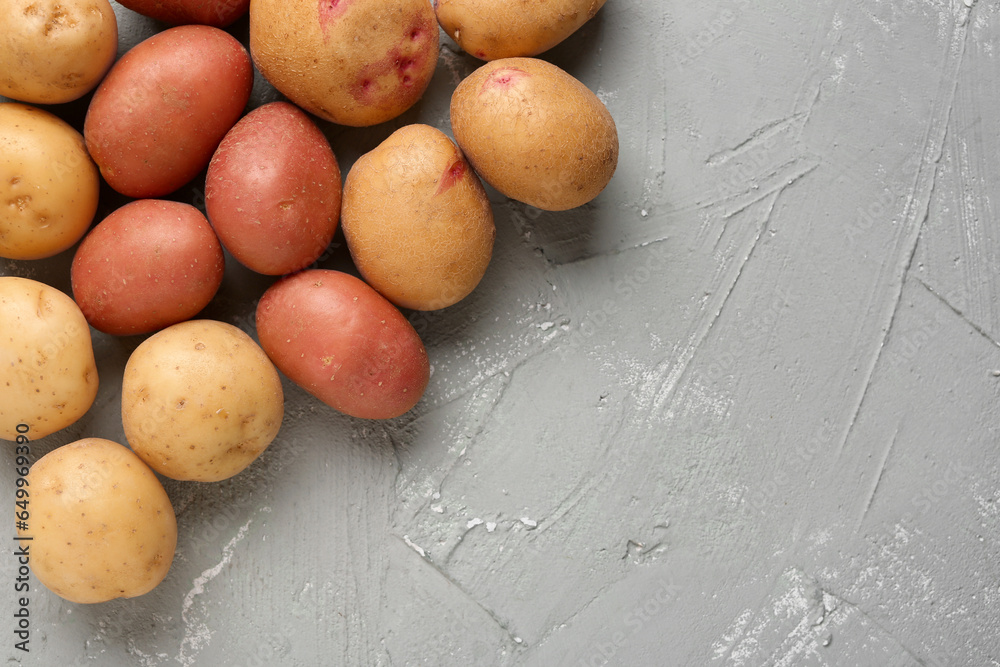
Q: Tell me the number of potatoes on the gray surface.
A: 14